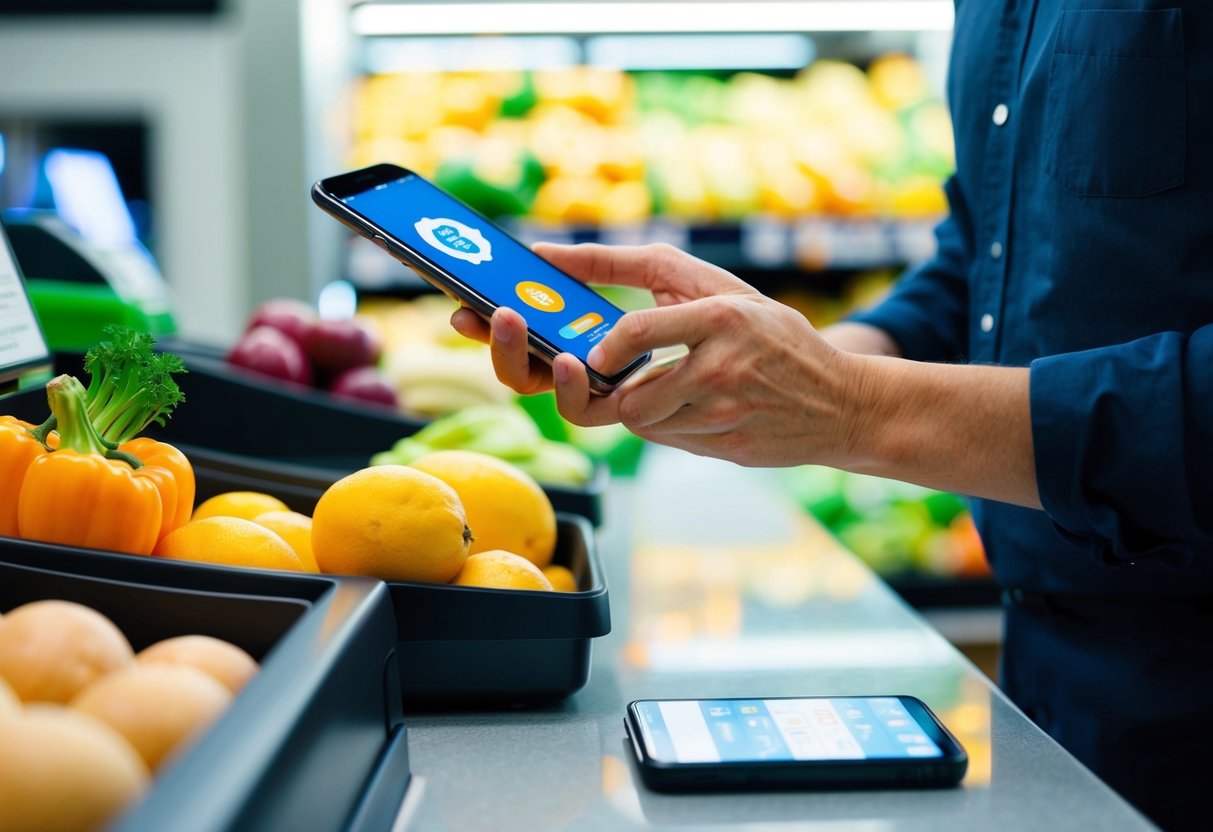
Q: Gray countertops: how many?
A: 1